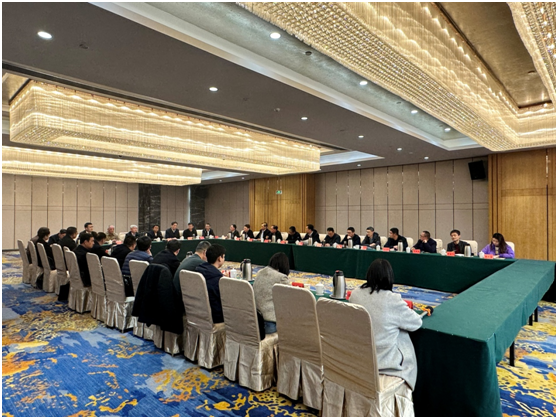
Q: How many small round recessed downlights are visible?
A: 13